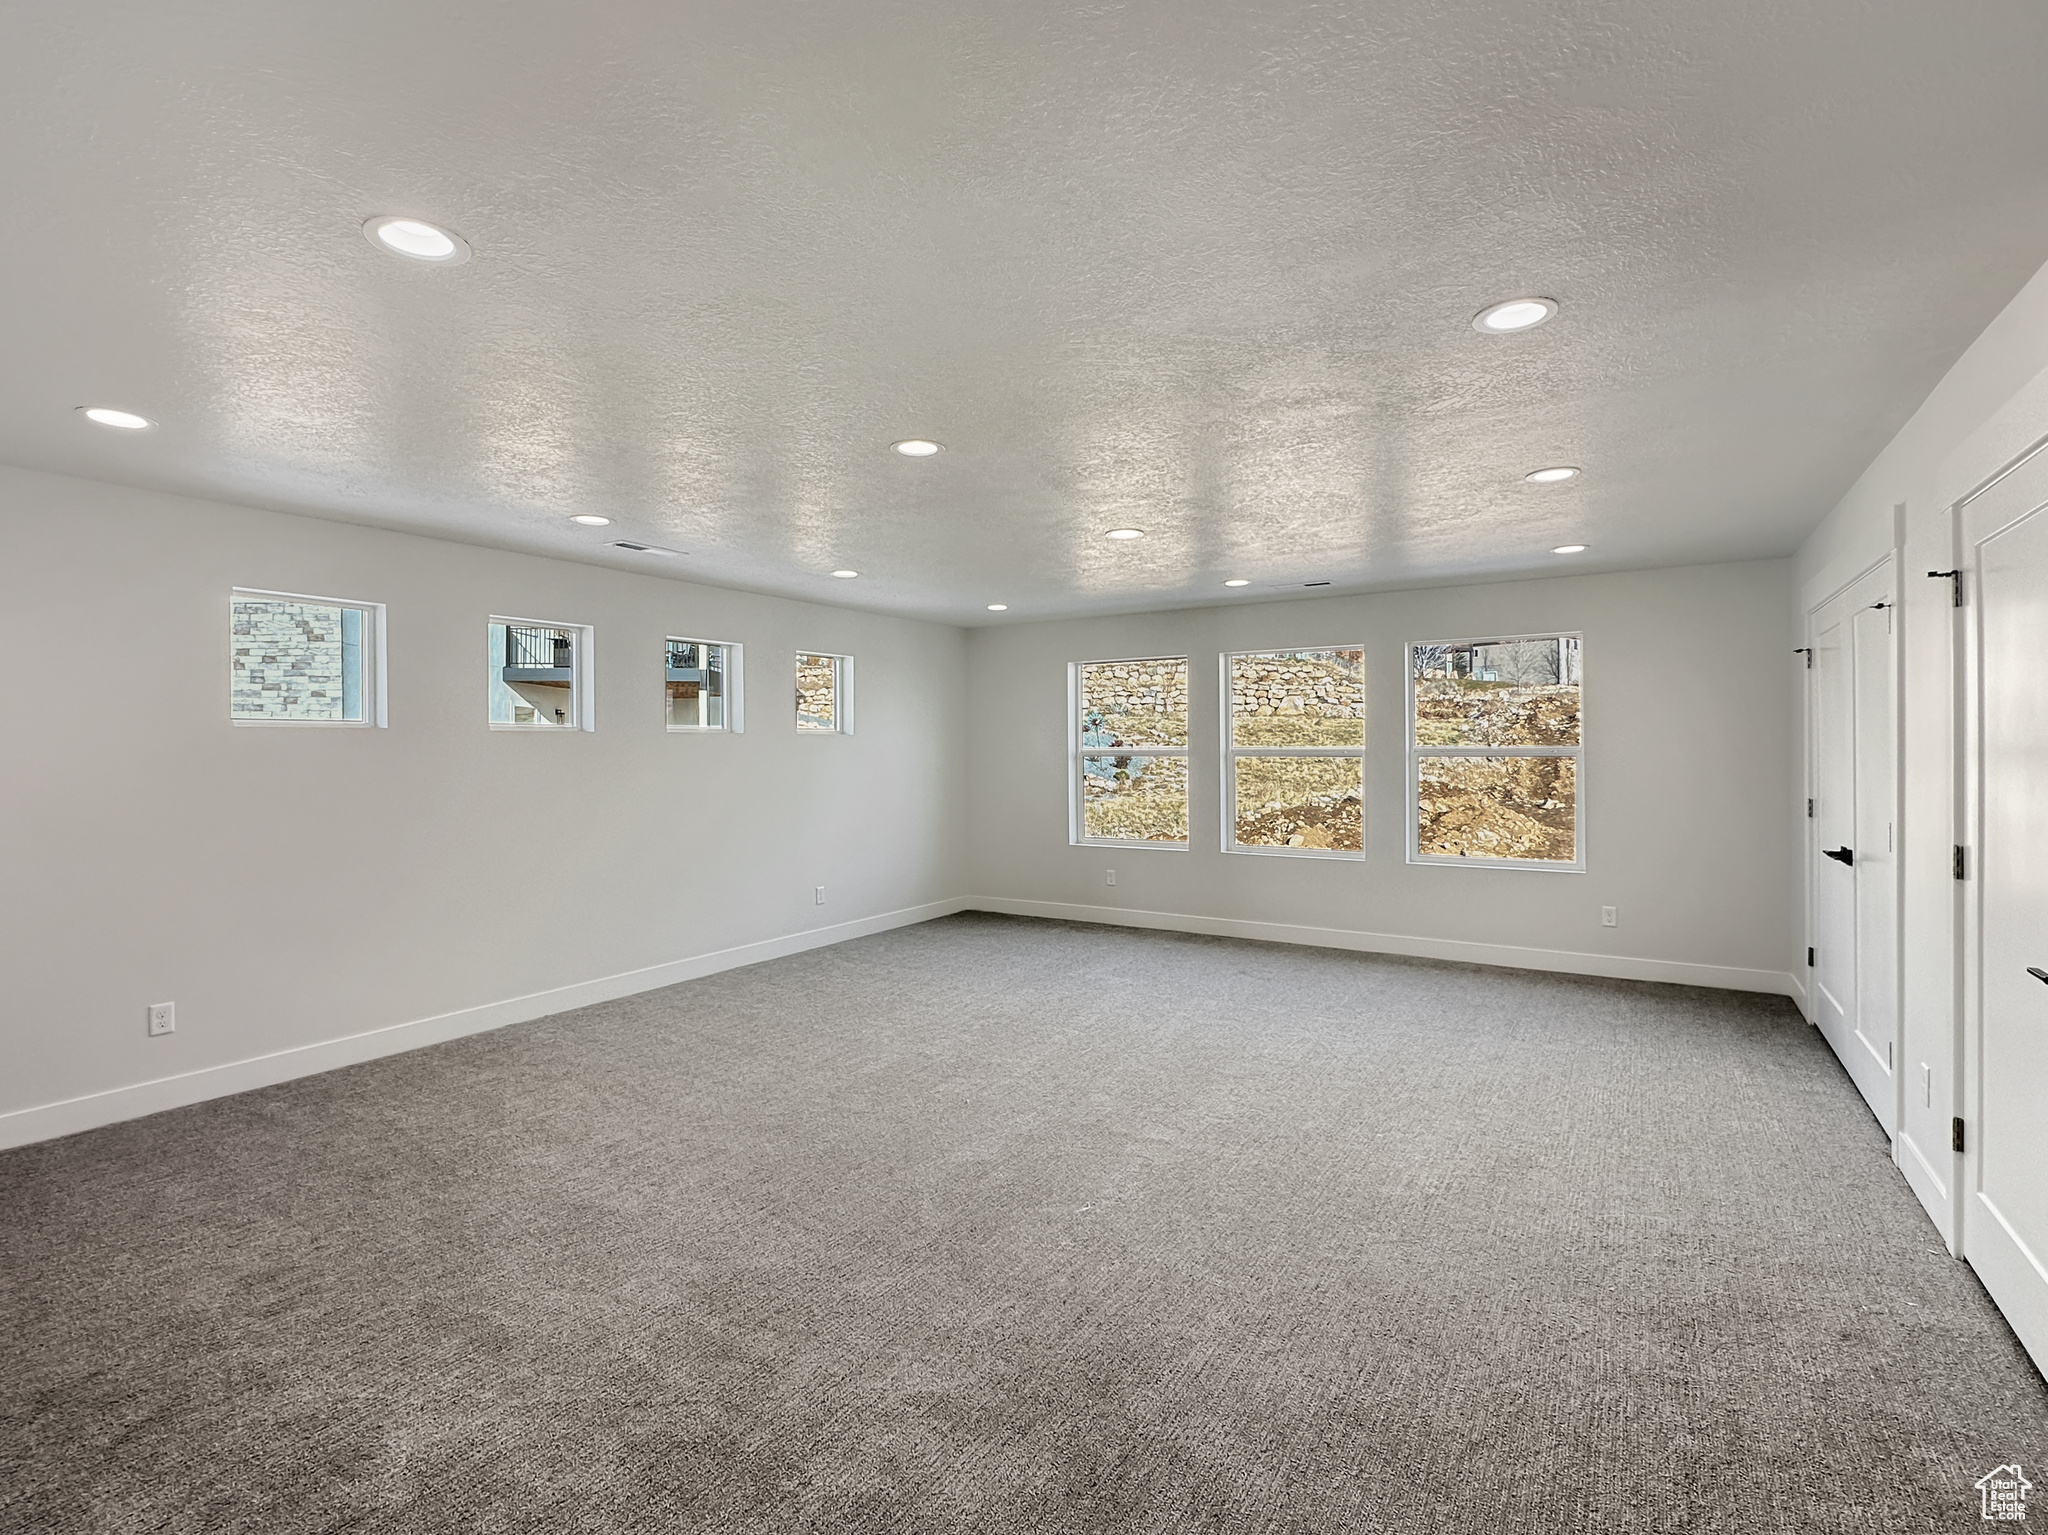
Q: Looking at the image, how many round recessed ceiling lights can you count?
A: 11